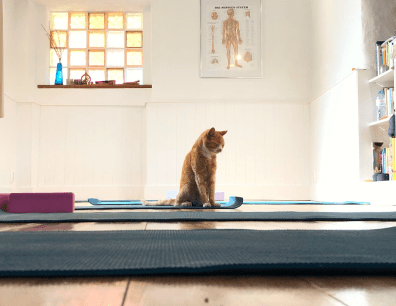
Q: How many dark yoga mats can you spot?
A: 2